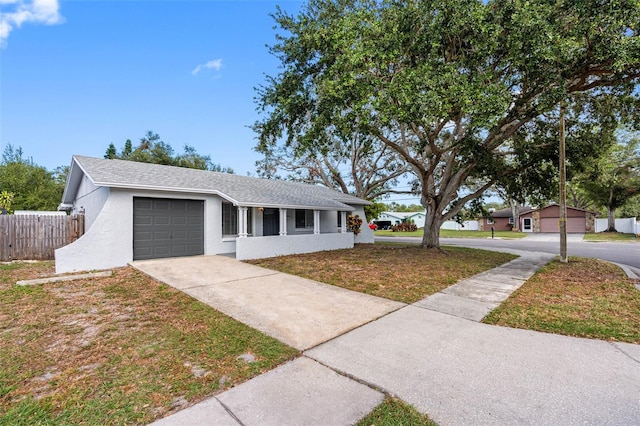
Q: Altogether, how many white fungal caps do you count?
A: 0